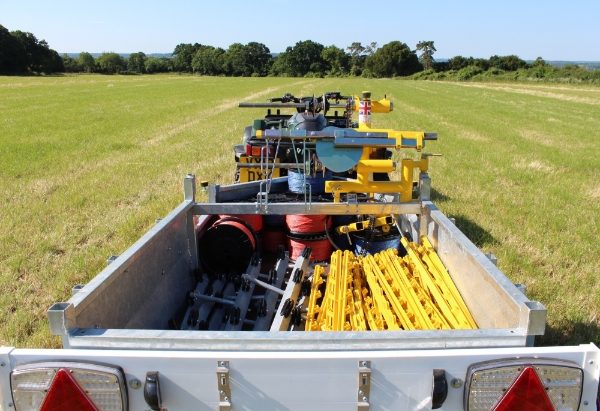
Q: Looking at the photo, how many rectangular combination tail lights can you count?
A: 2